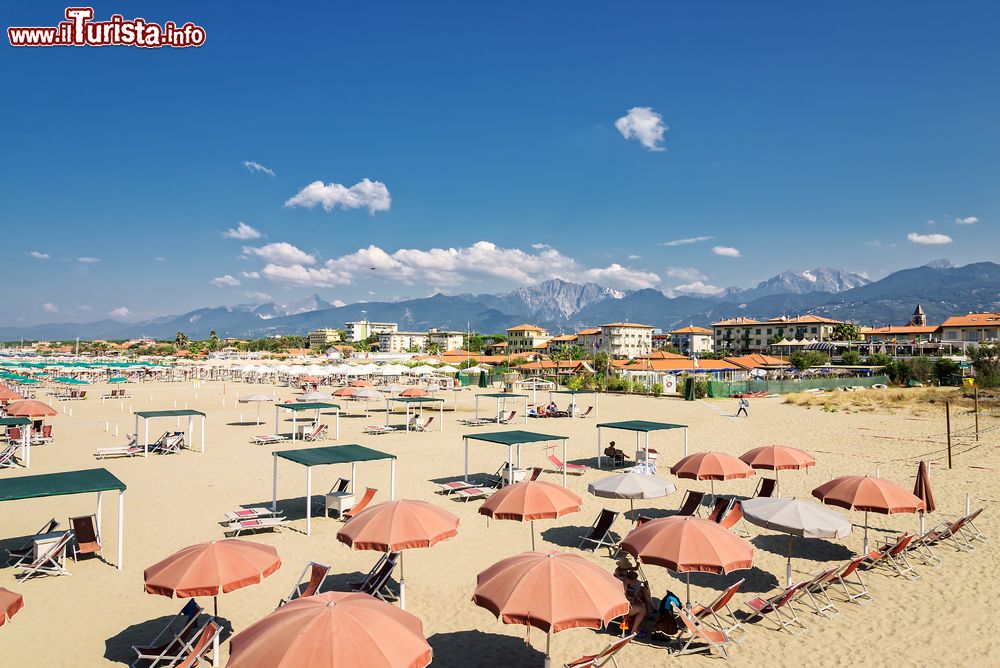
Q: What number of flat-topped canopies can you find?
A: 10